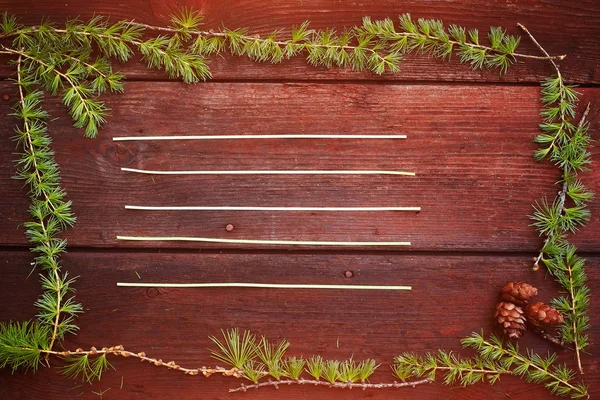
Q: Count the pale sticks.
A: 5